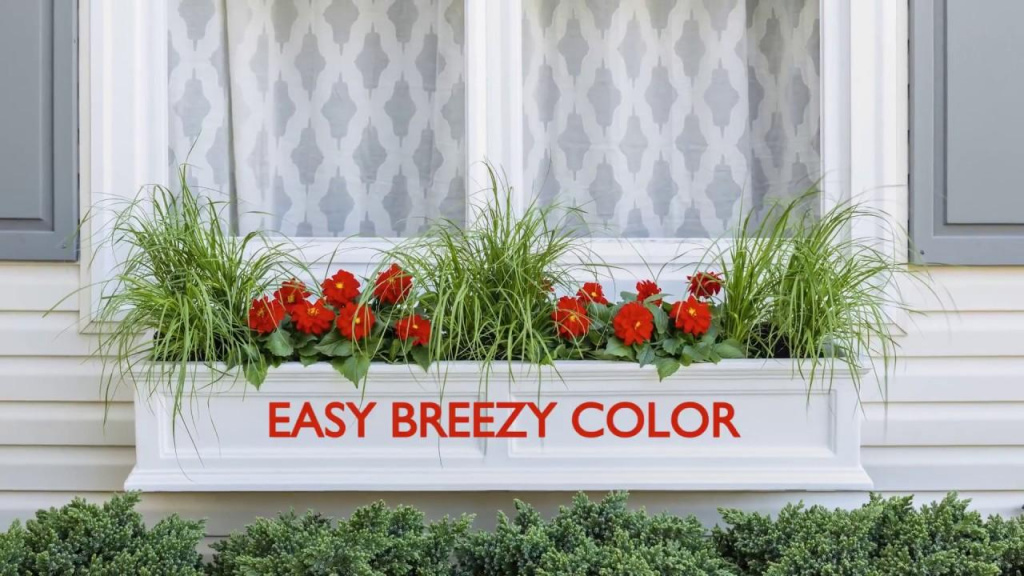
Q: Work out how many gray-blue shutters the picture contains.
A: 2